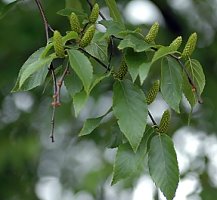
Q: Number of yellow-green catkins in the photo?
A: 10